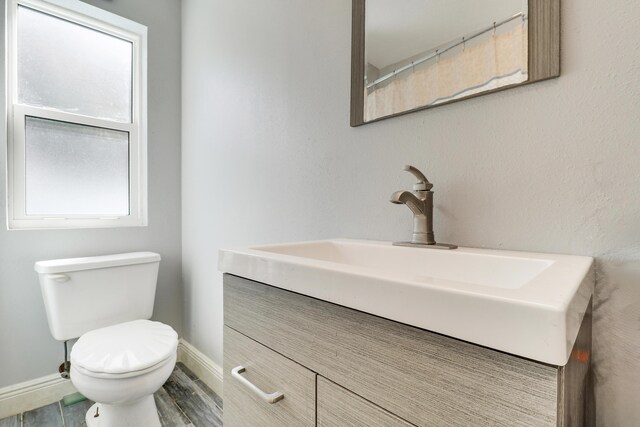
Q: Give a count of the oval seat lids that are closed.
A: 1